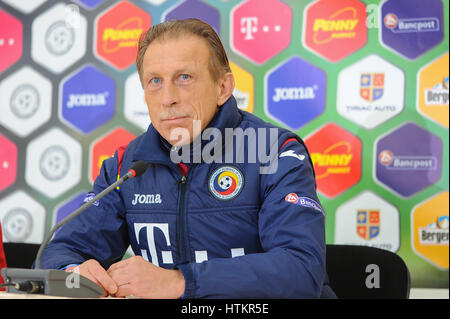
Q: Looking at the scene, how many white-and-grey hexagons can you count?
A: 4